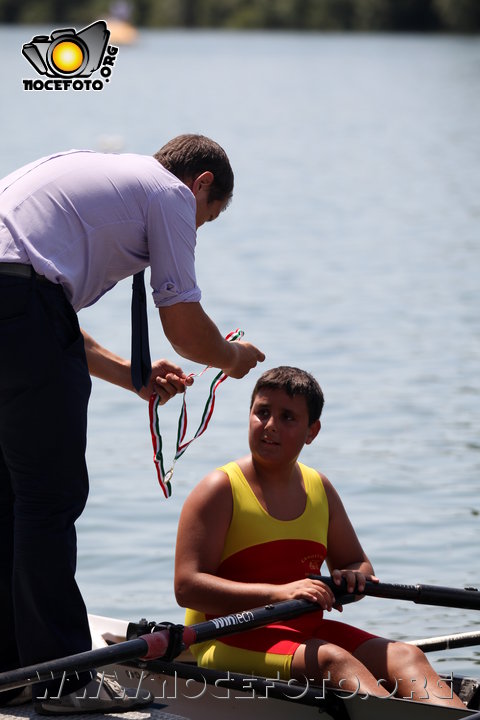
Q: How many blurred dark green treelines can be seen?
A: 1